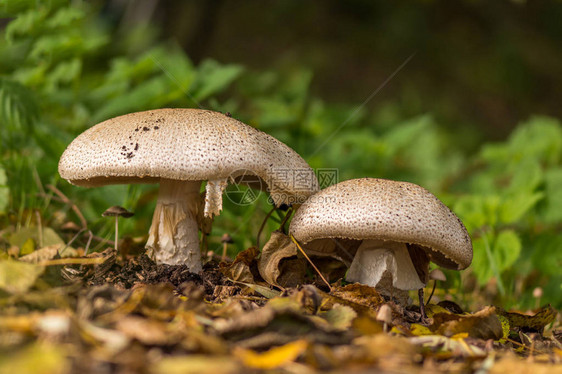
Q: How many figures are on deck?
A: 0